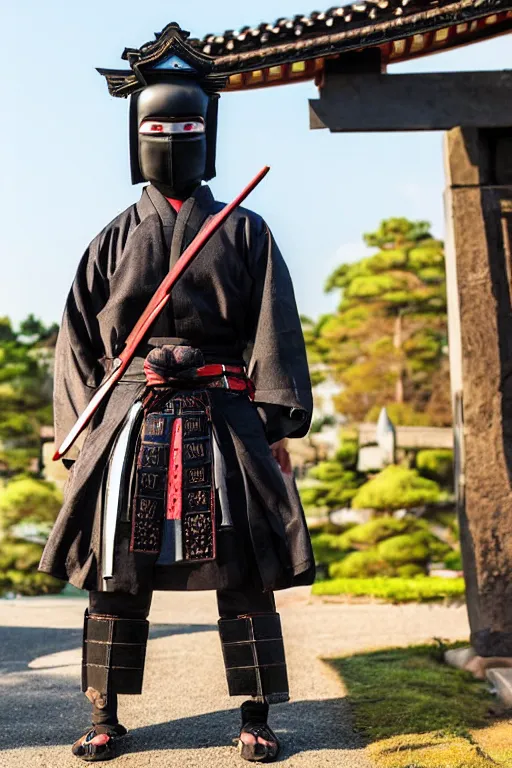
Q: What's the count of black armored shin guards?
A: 2